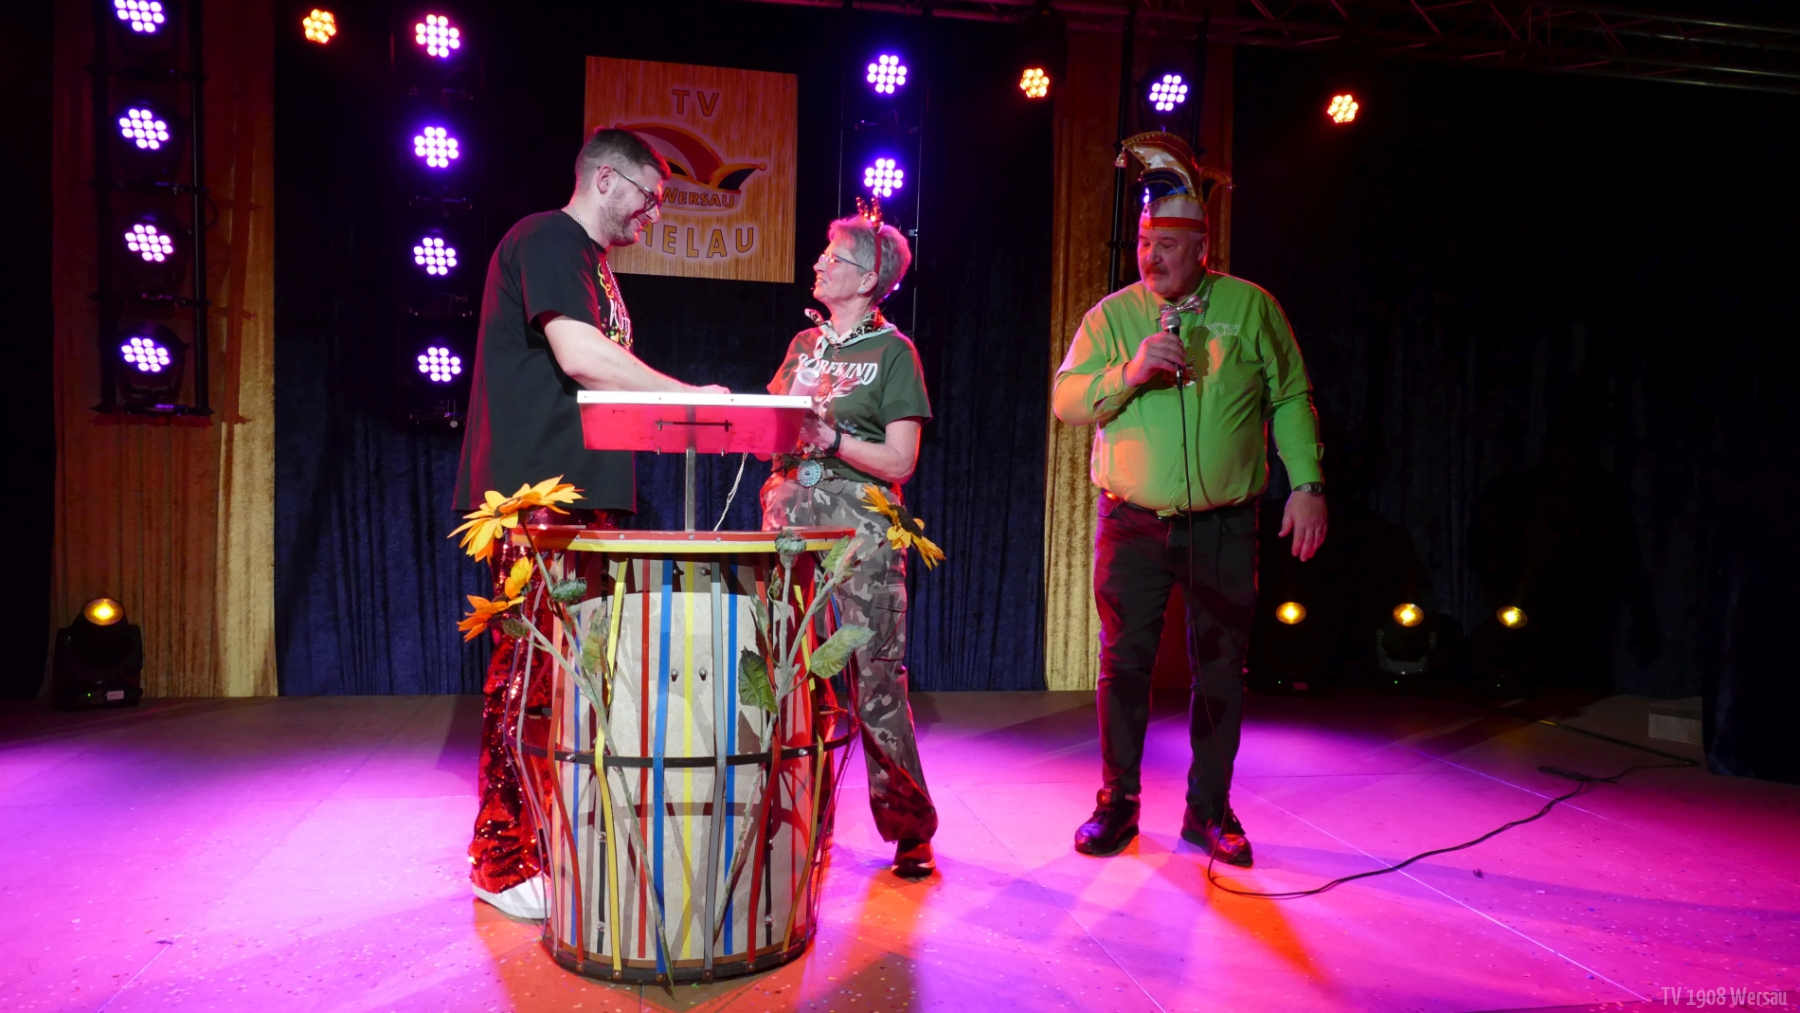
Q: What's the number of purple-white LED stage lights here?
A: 11